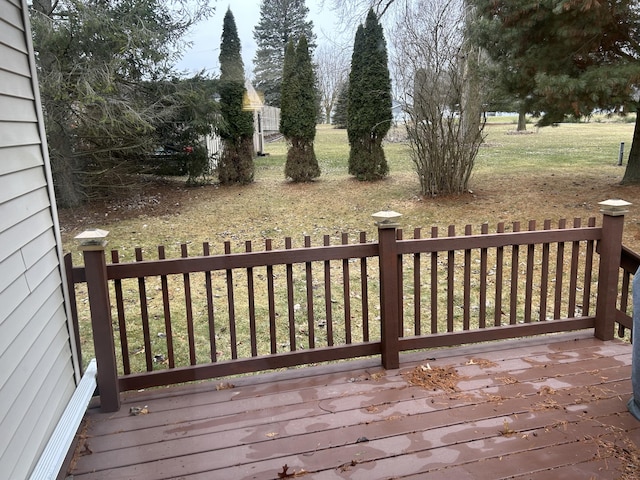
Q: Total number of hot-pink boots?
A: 0